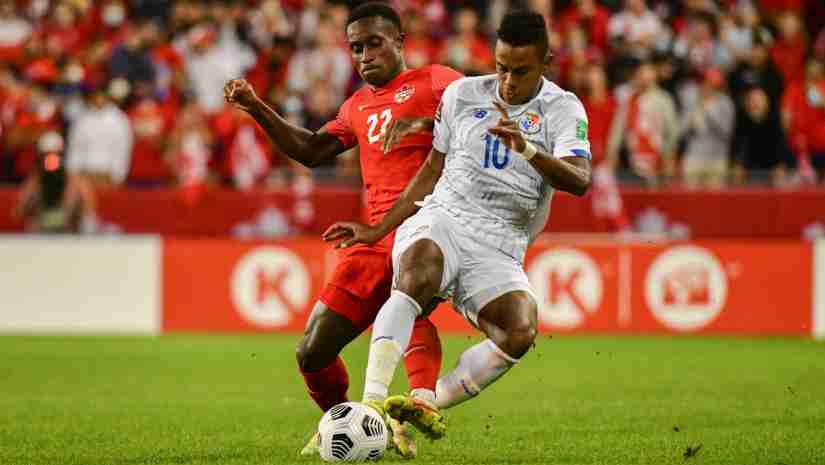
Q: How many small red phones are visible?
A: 0